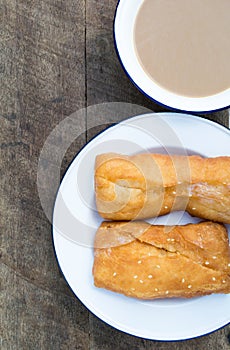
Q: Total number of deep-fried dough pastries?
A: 2